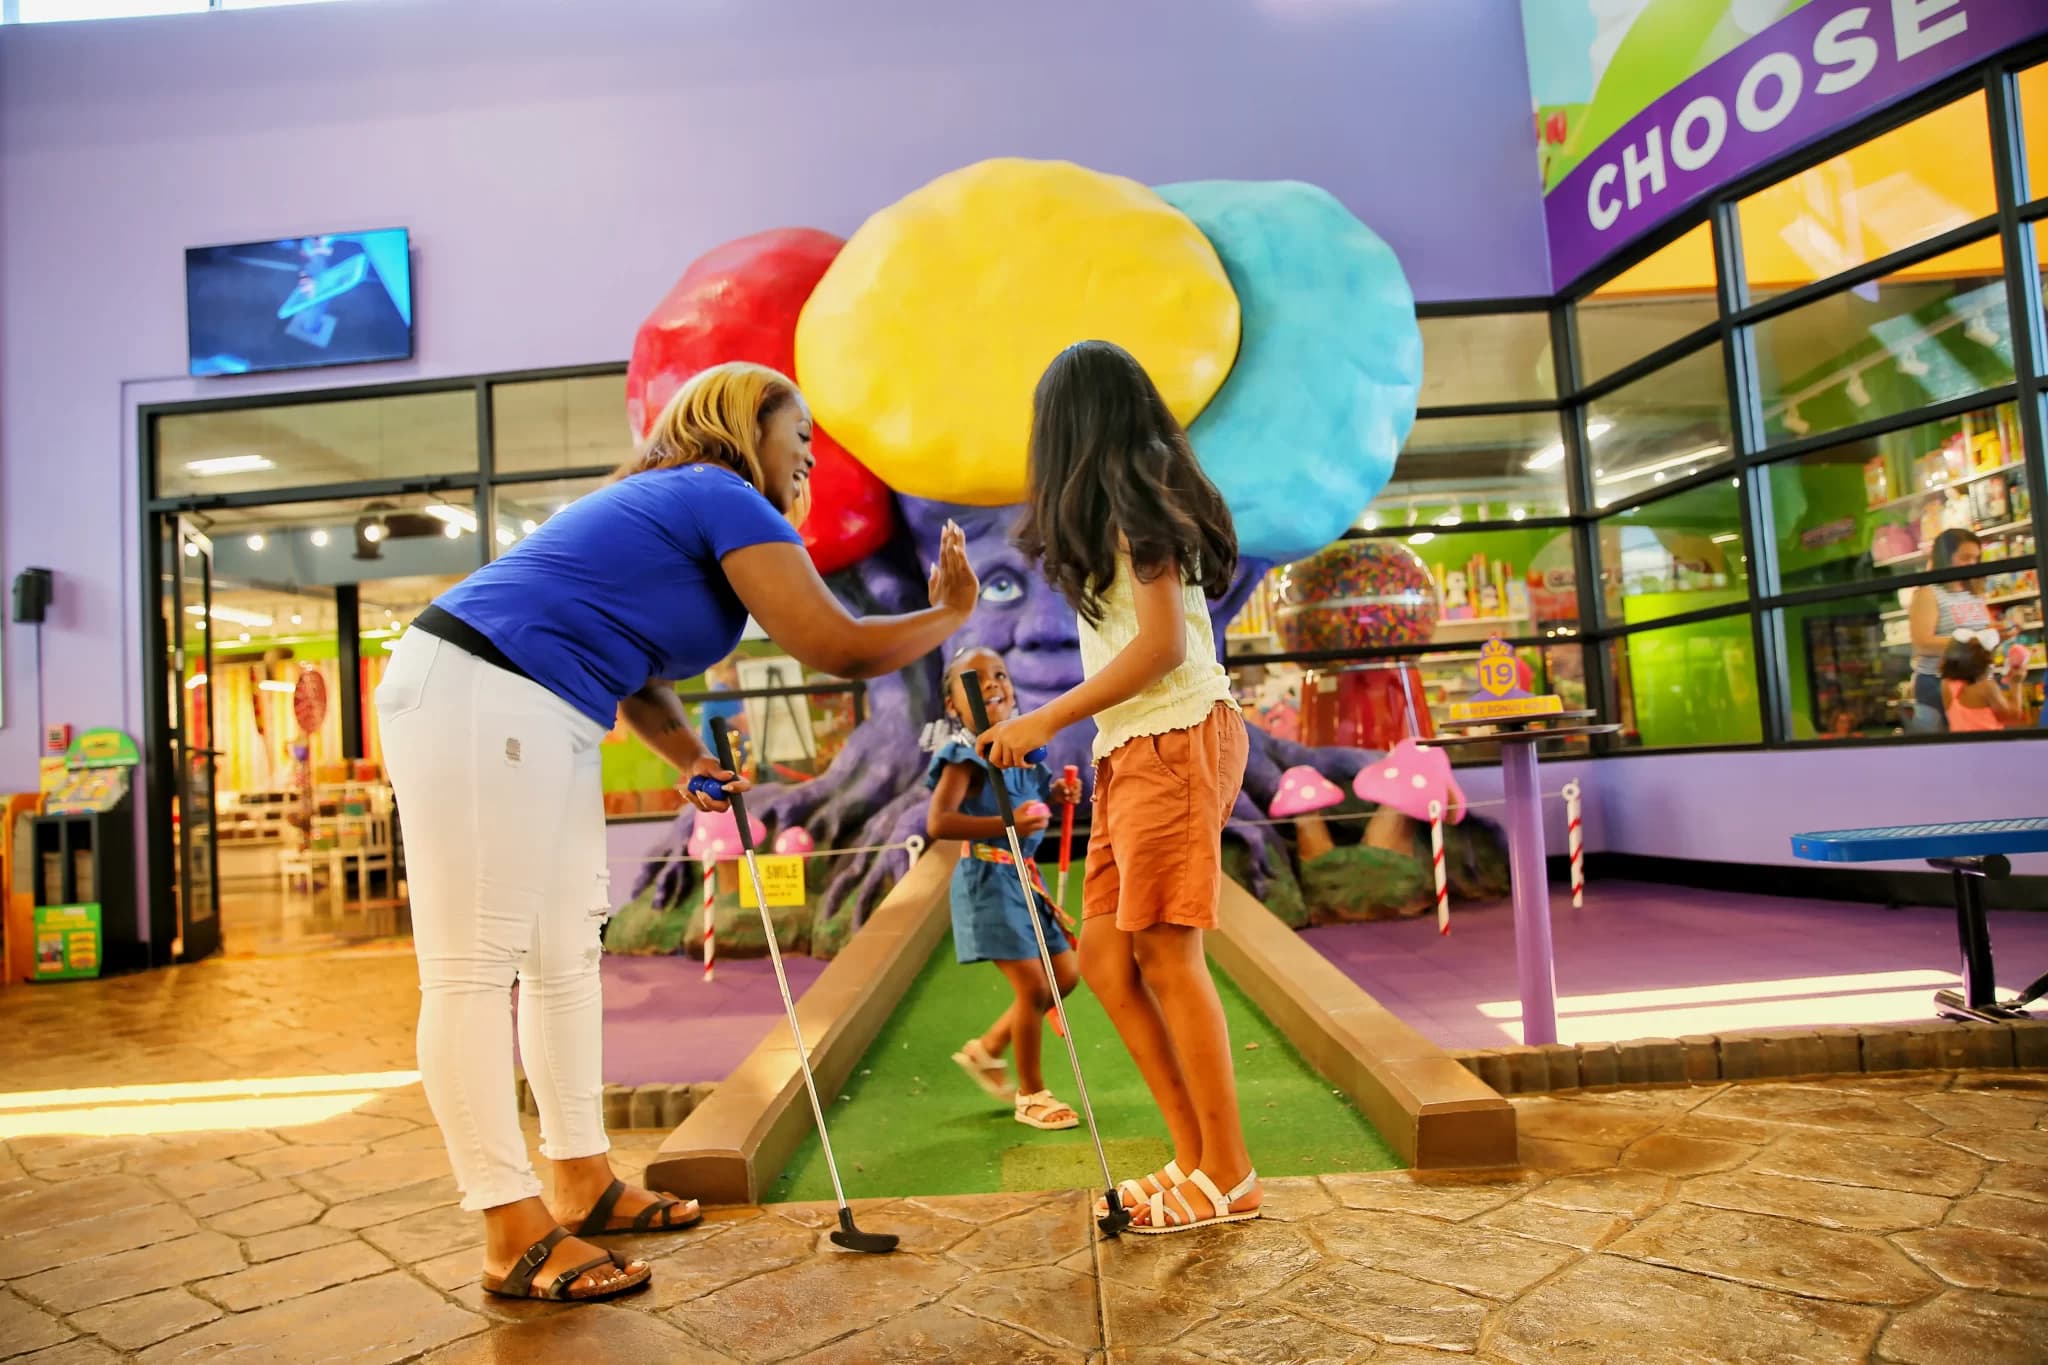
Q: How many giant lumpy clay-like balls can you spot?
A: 3